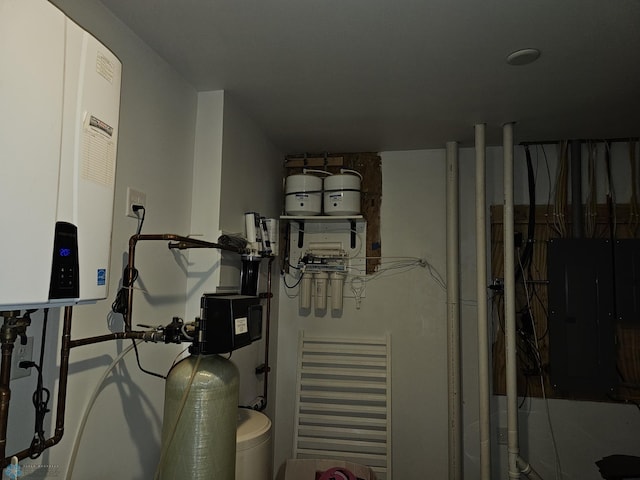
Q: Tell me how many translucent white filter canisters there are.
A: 3